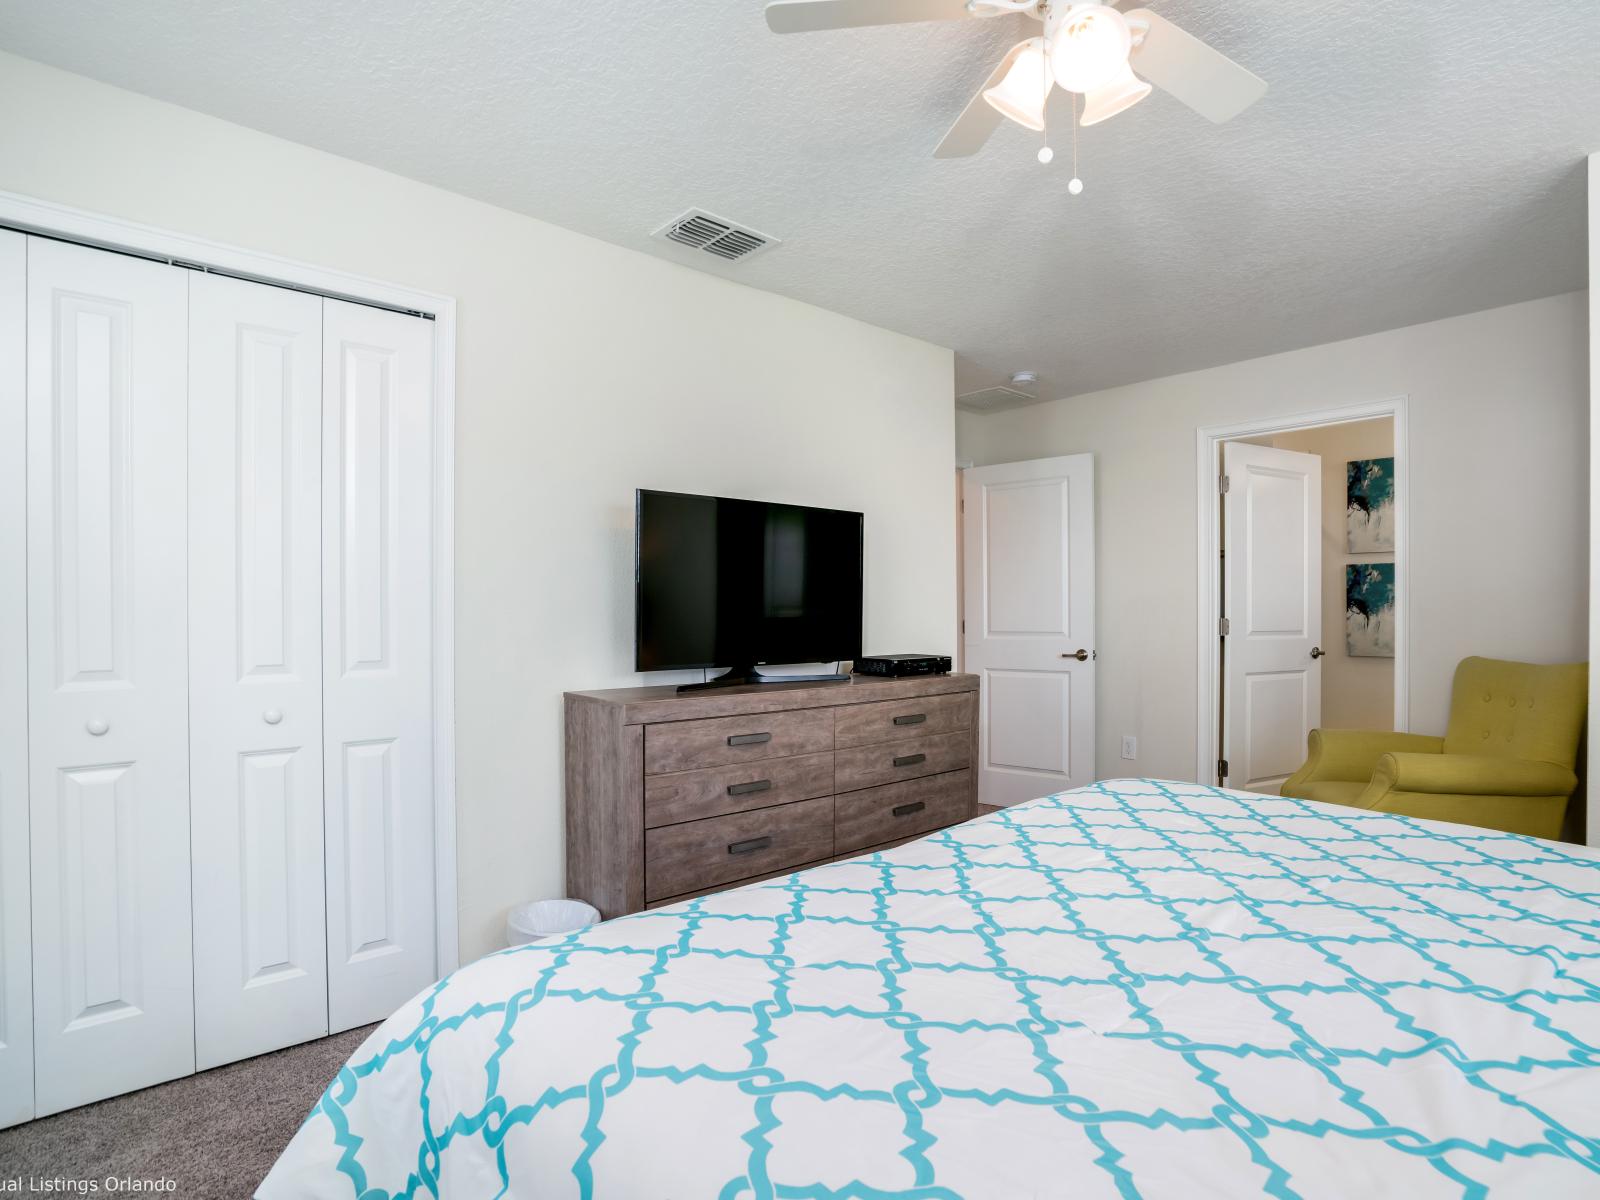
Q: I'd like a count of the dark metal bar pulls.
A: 6